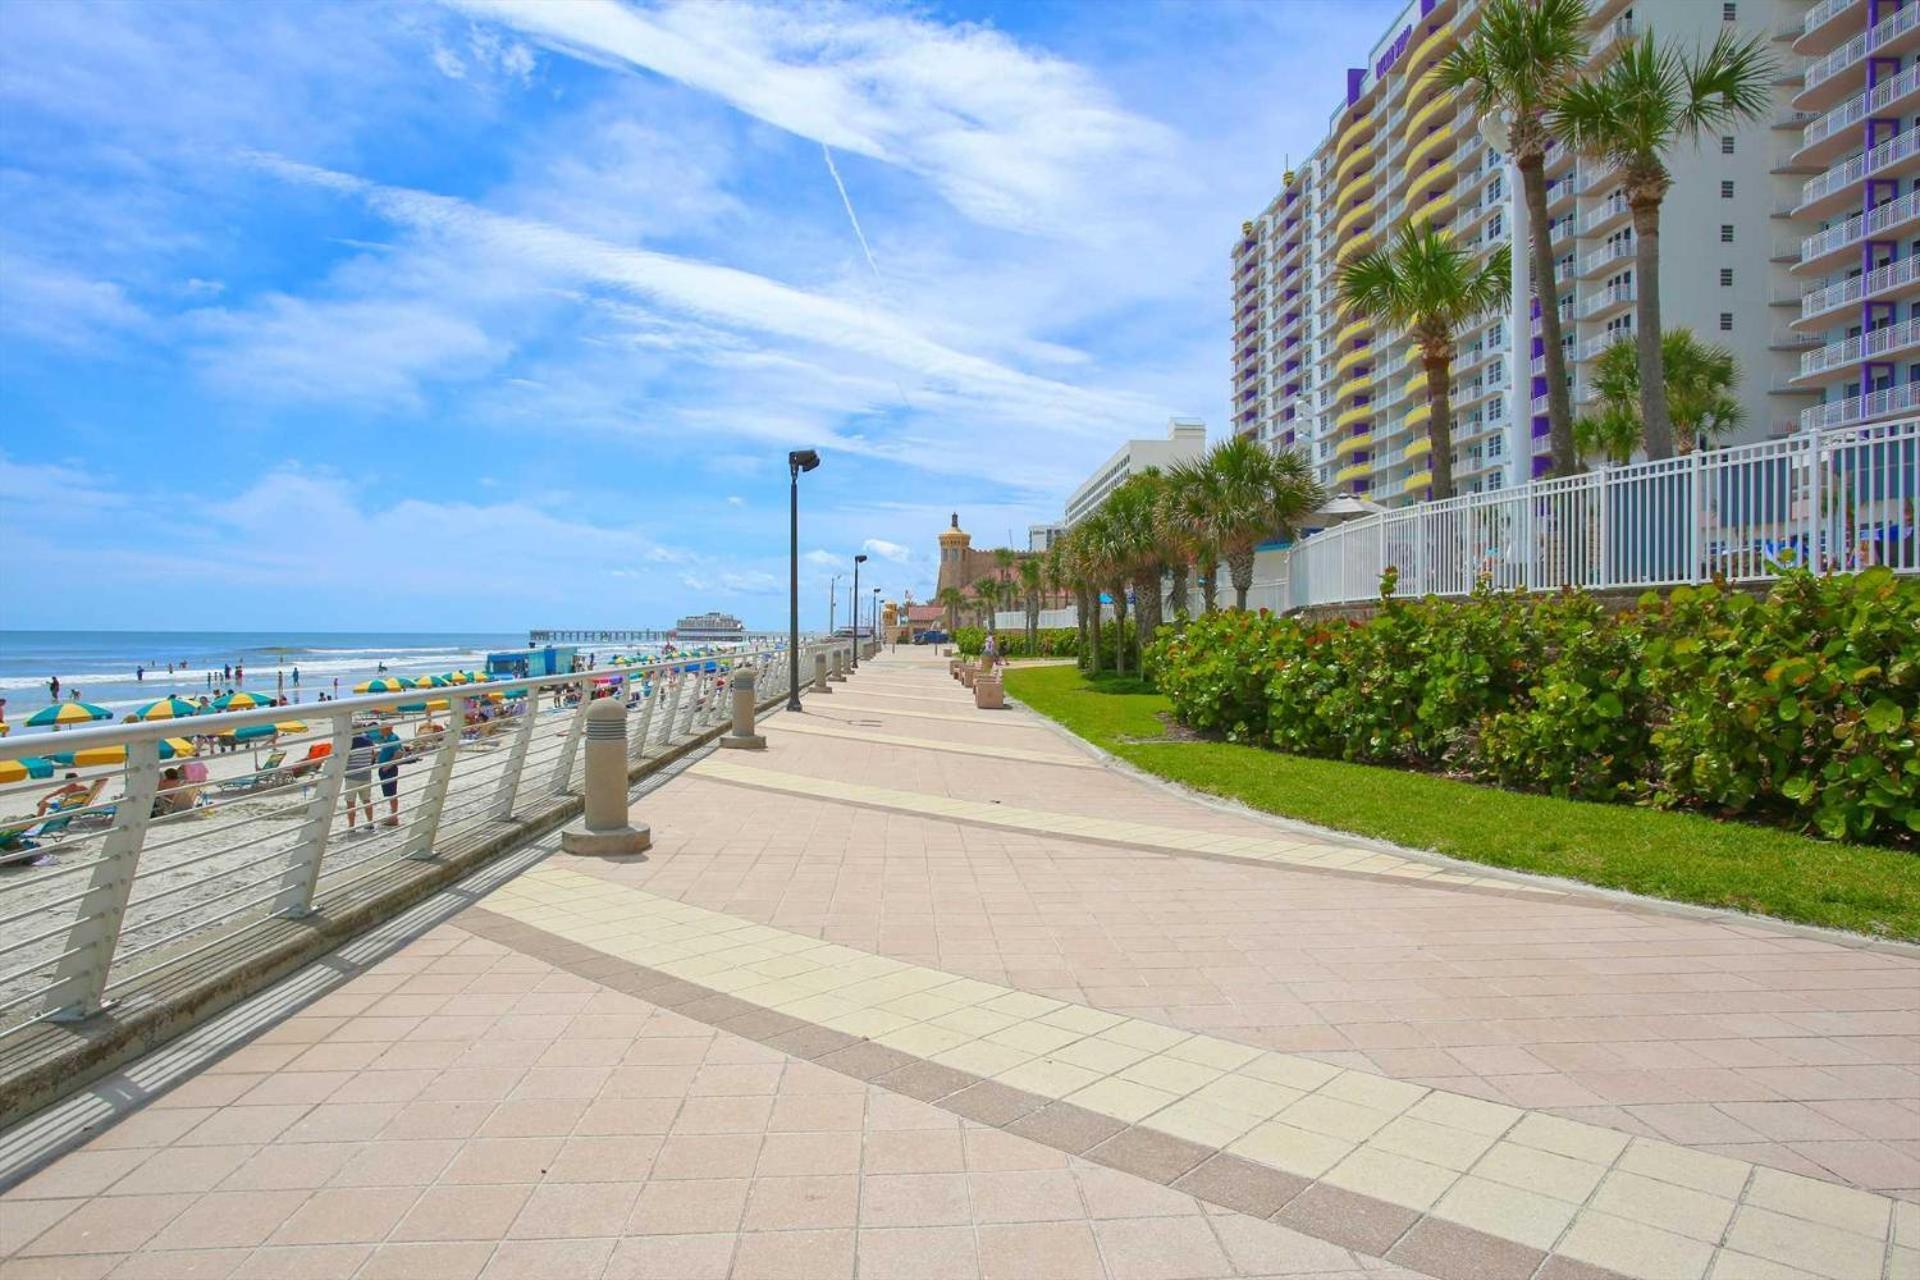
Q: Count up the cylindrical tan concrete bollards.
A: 5